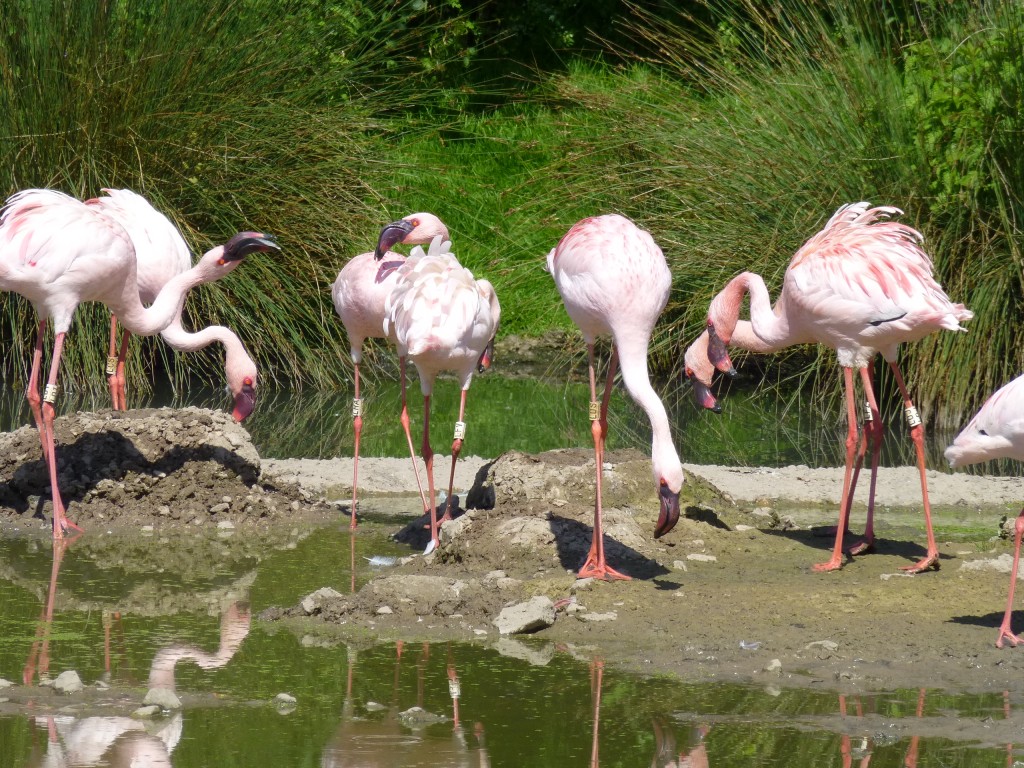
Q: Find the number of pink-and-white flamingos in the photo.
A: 8